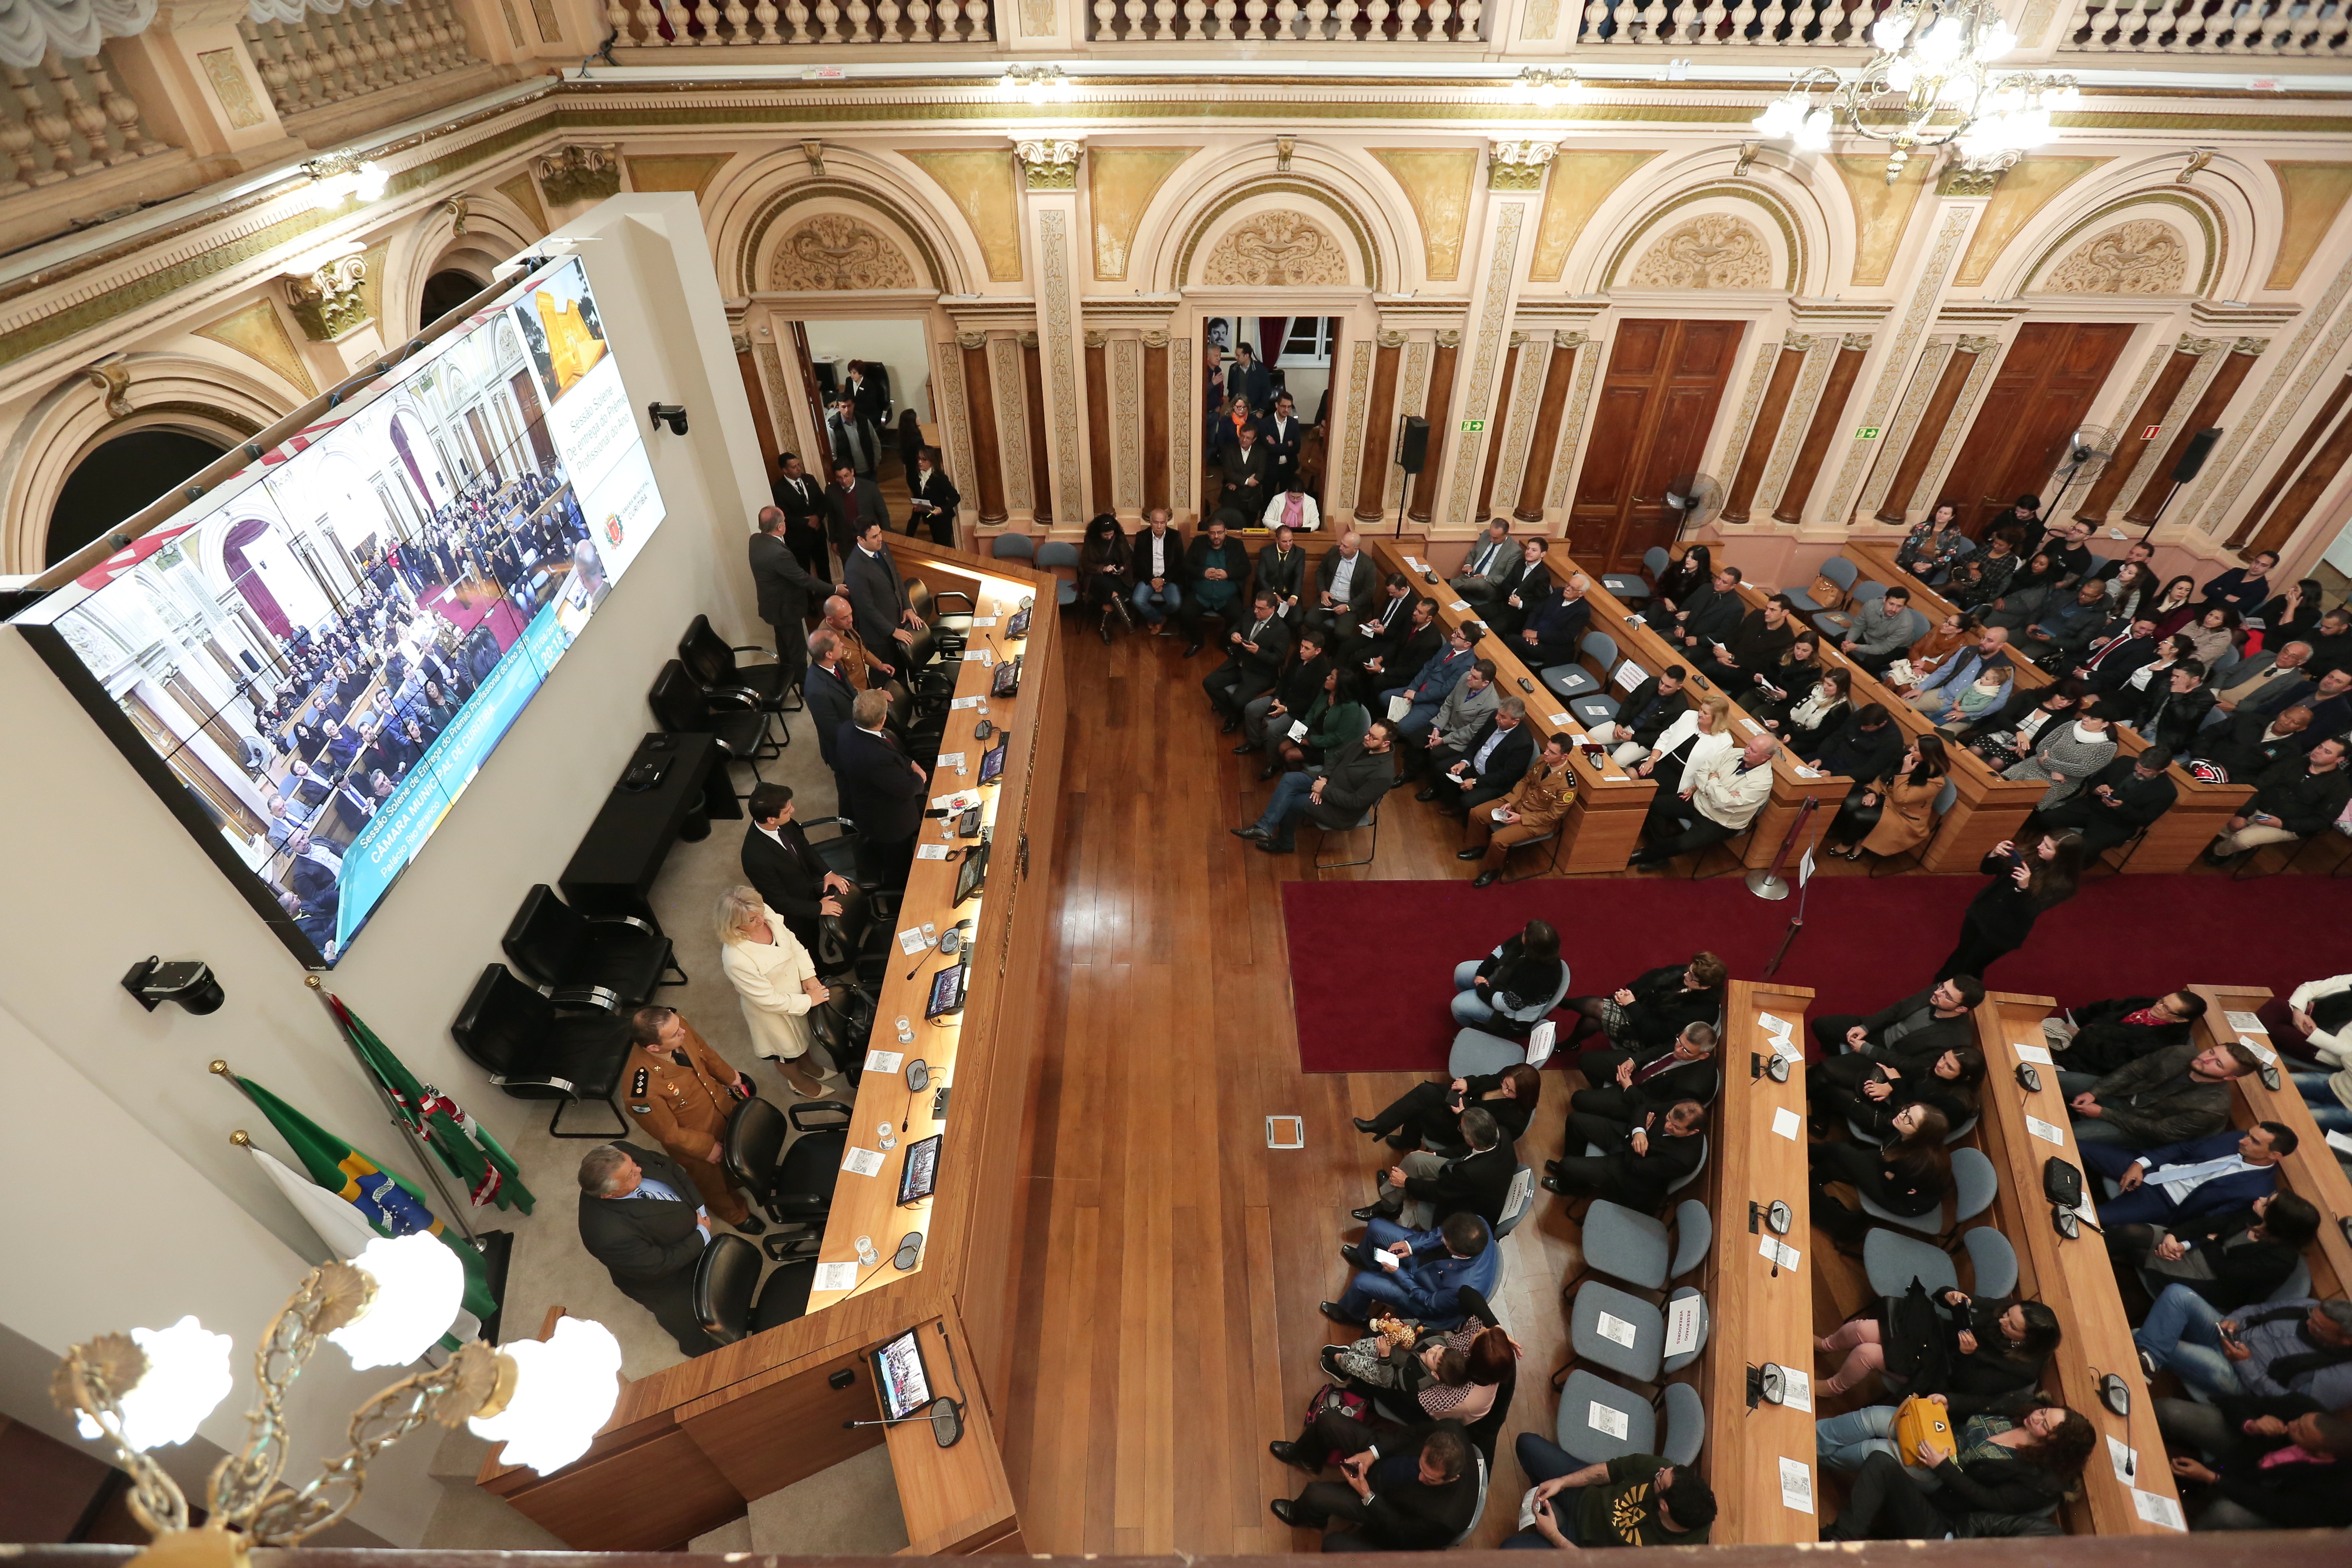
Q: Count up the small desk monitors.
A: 7